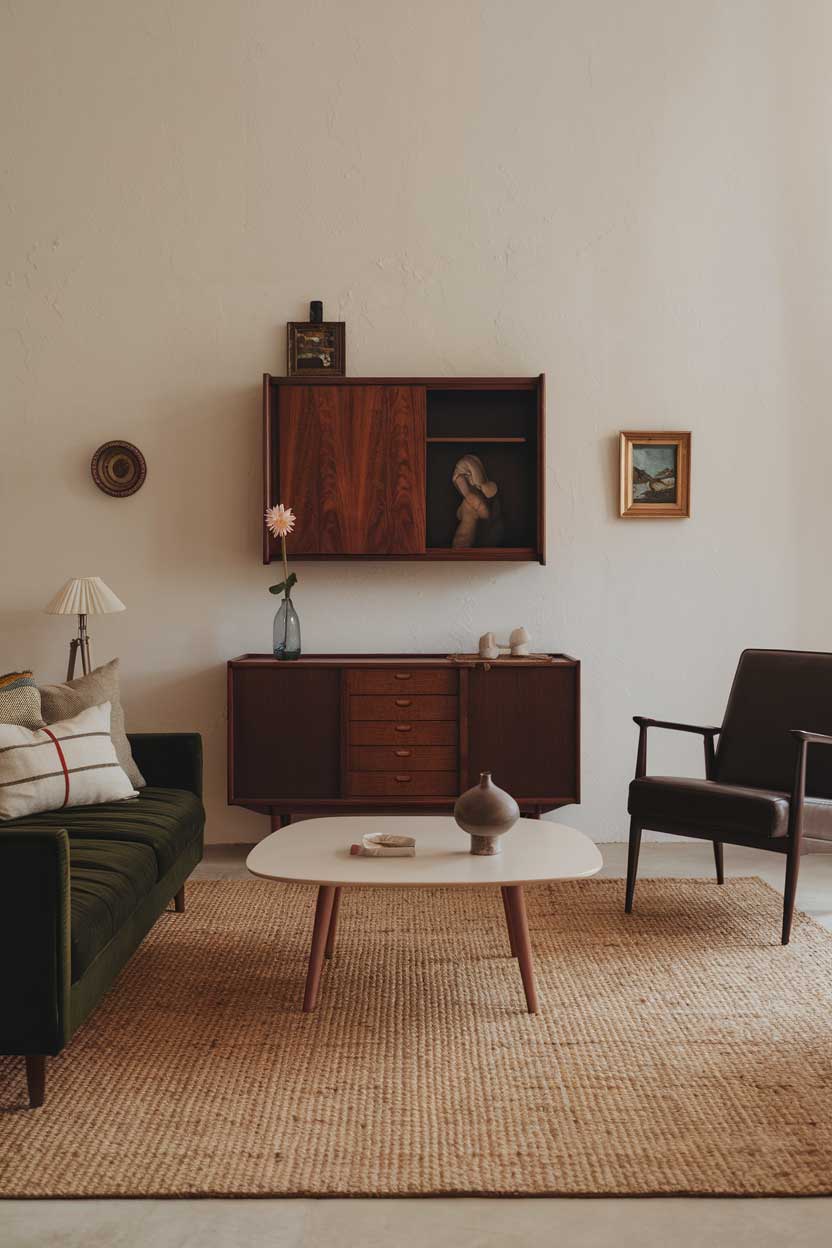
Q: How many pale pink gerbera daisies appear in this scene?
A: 1